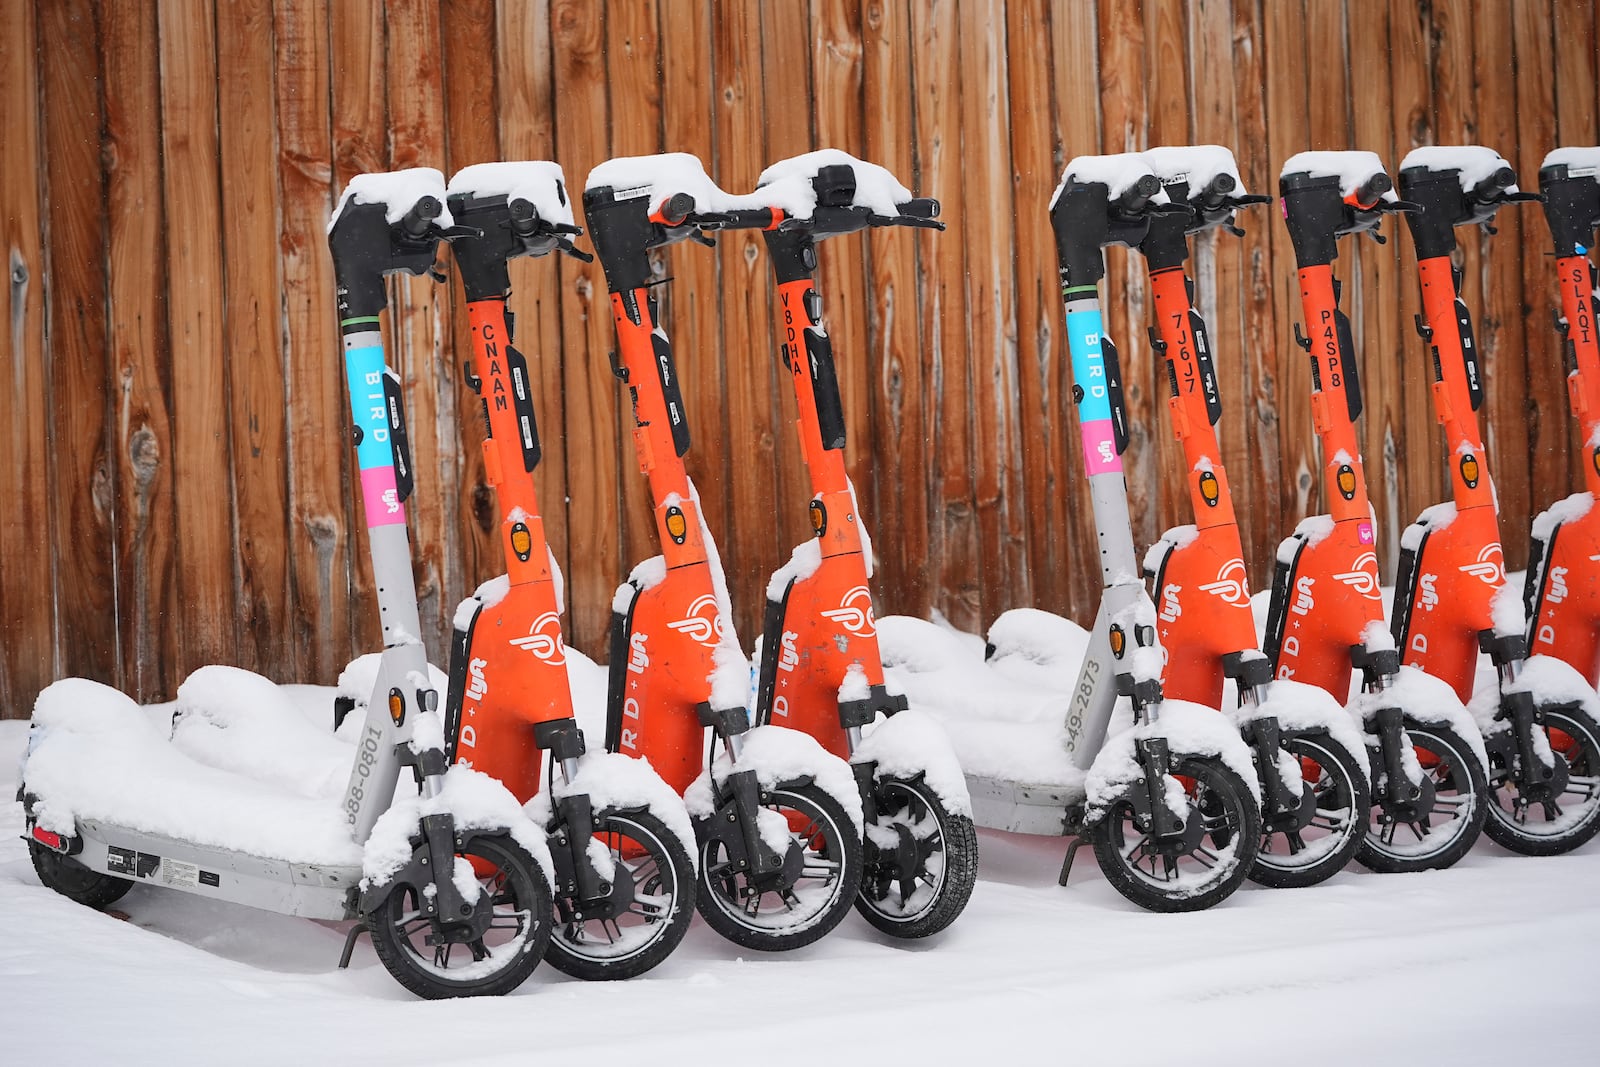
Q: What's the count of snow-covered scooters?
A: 9